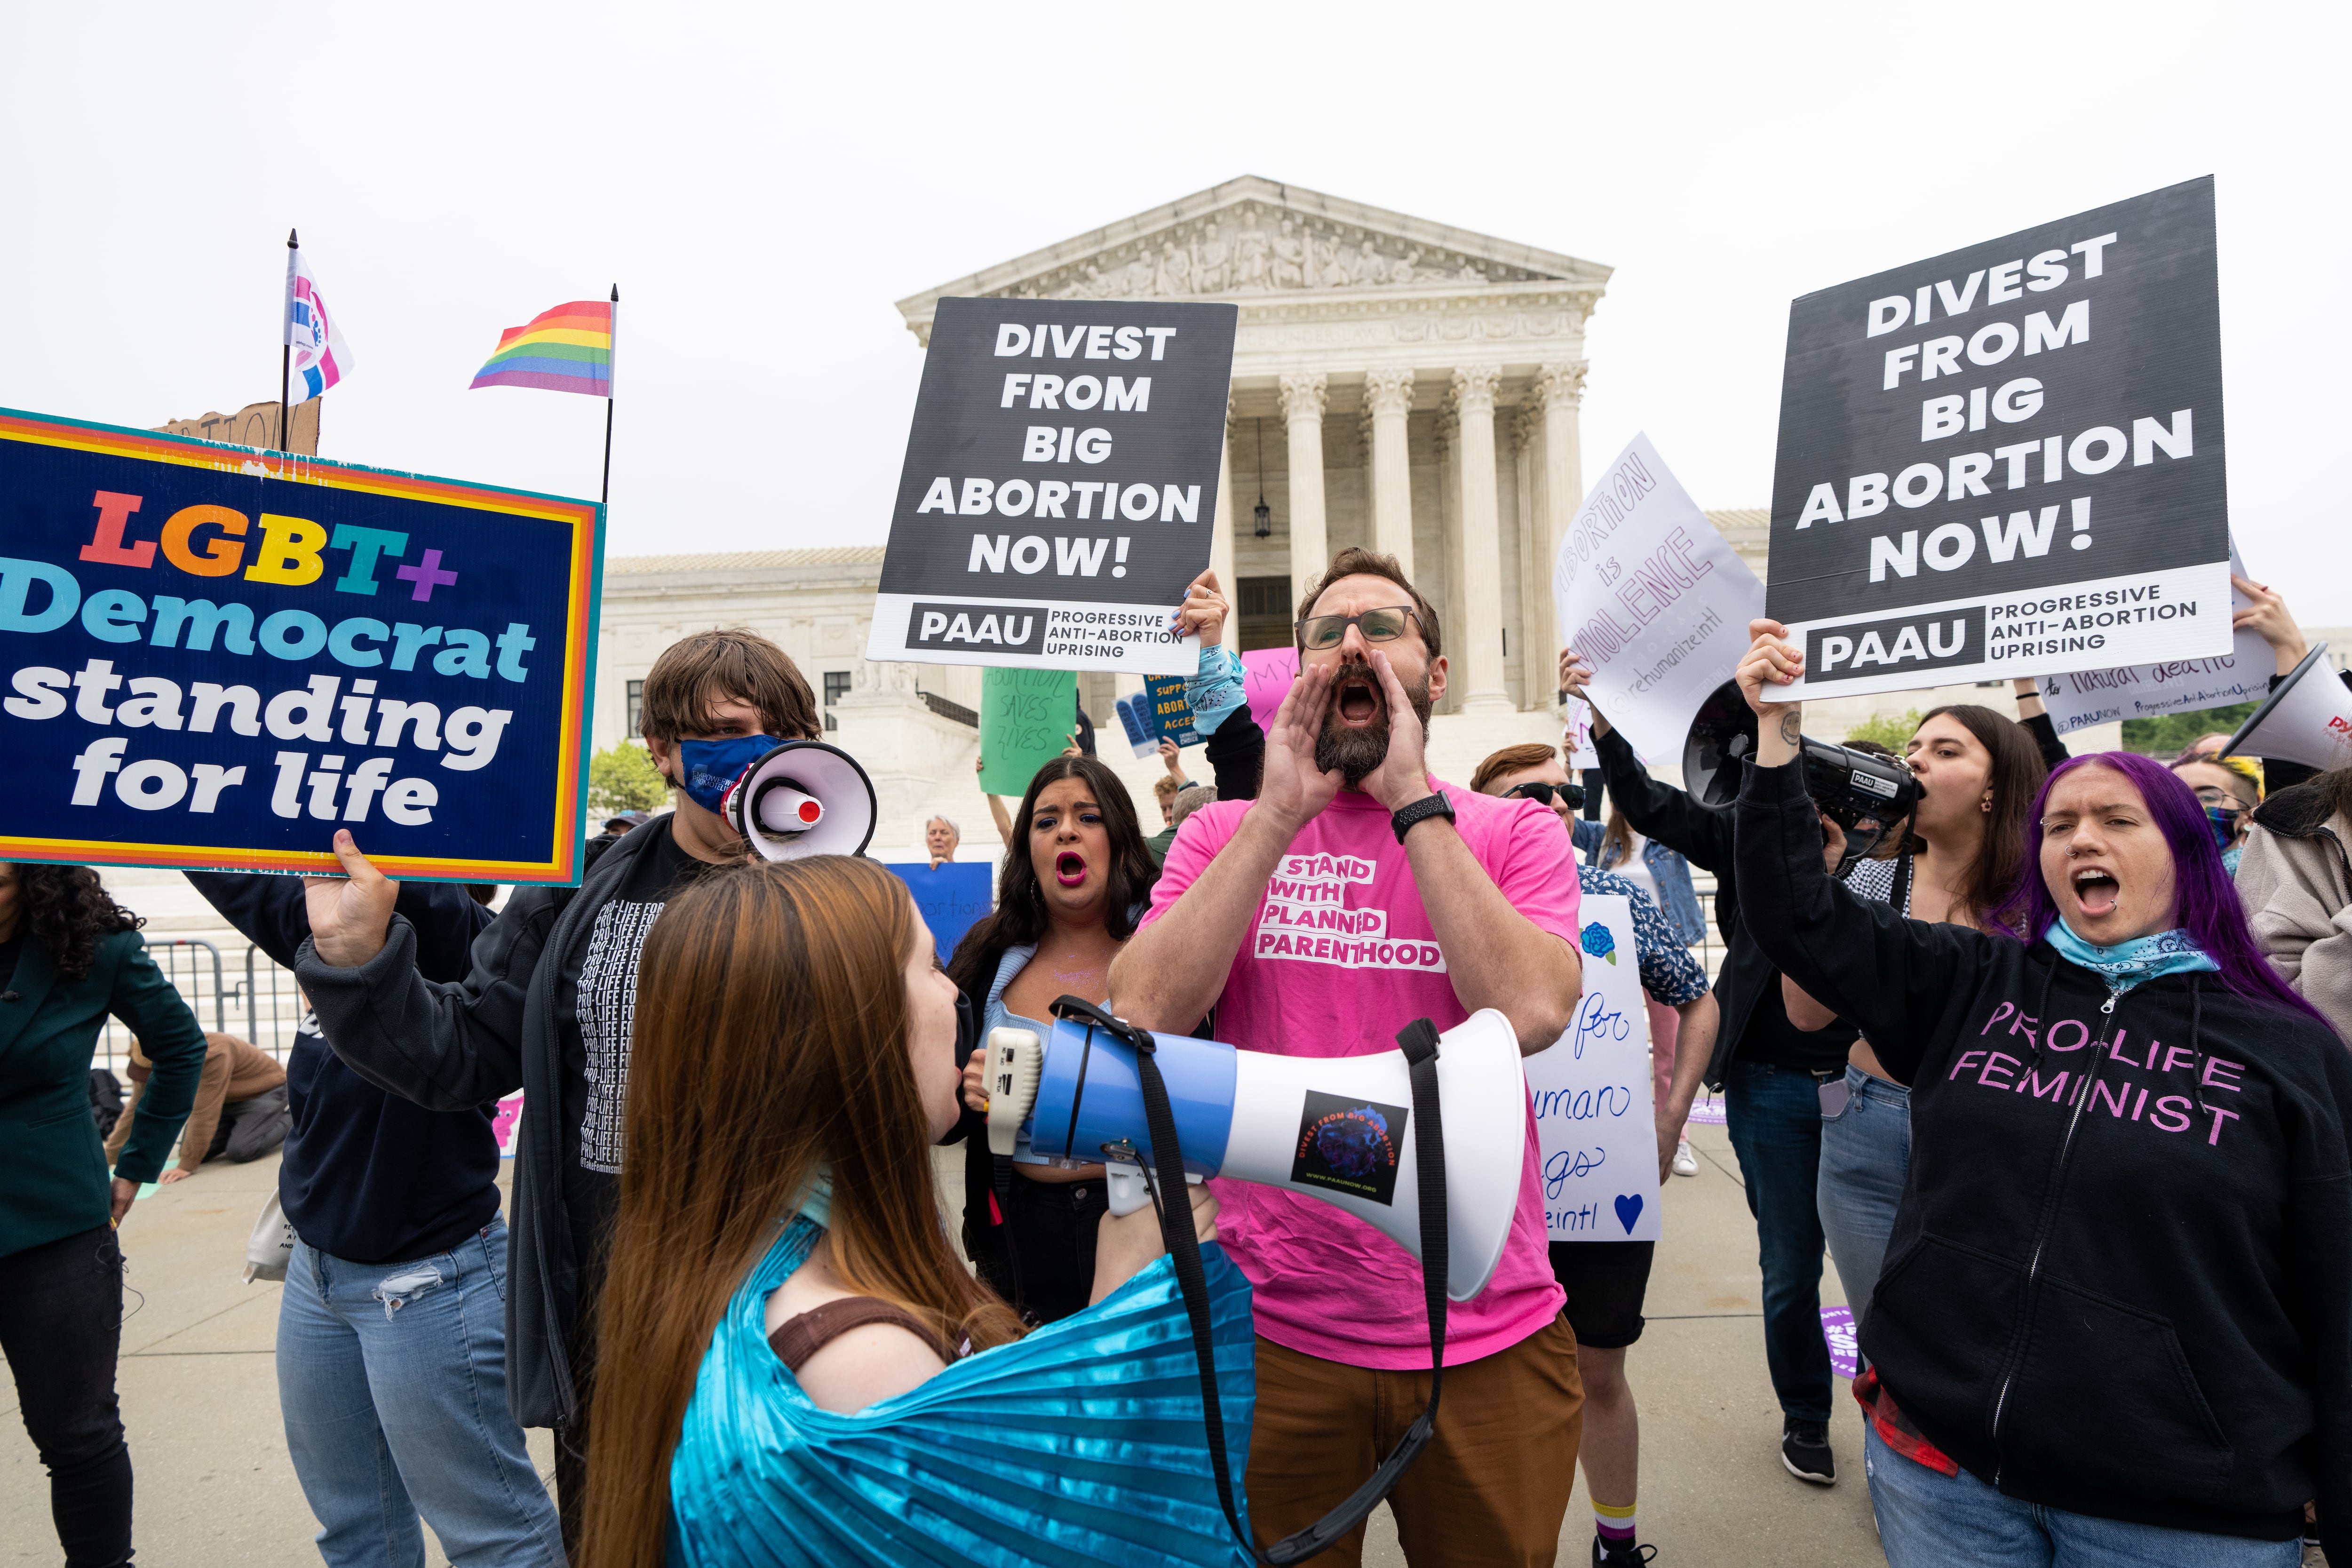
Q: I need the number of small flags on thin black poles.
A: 2